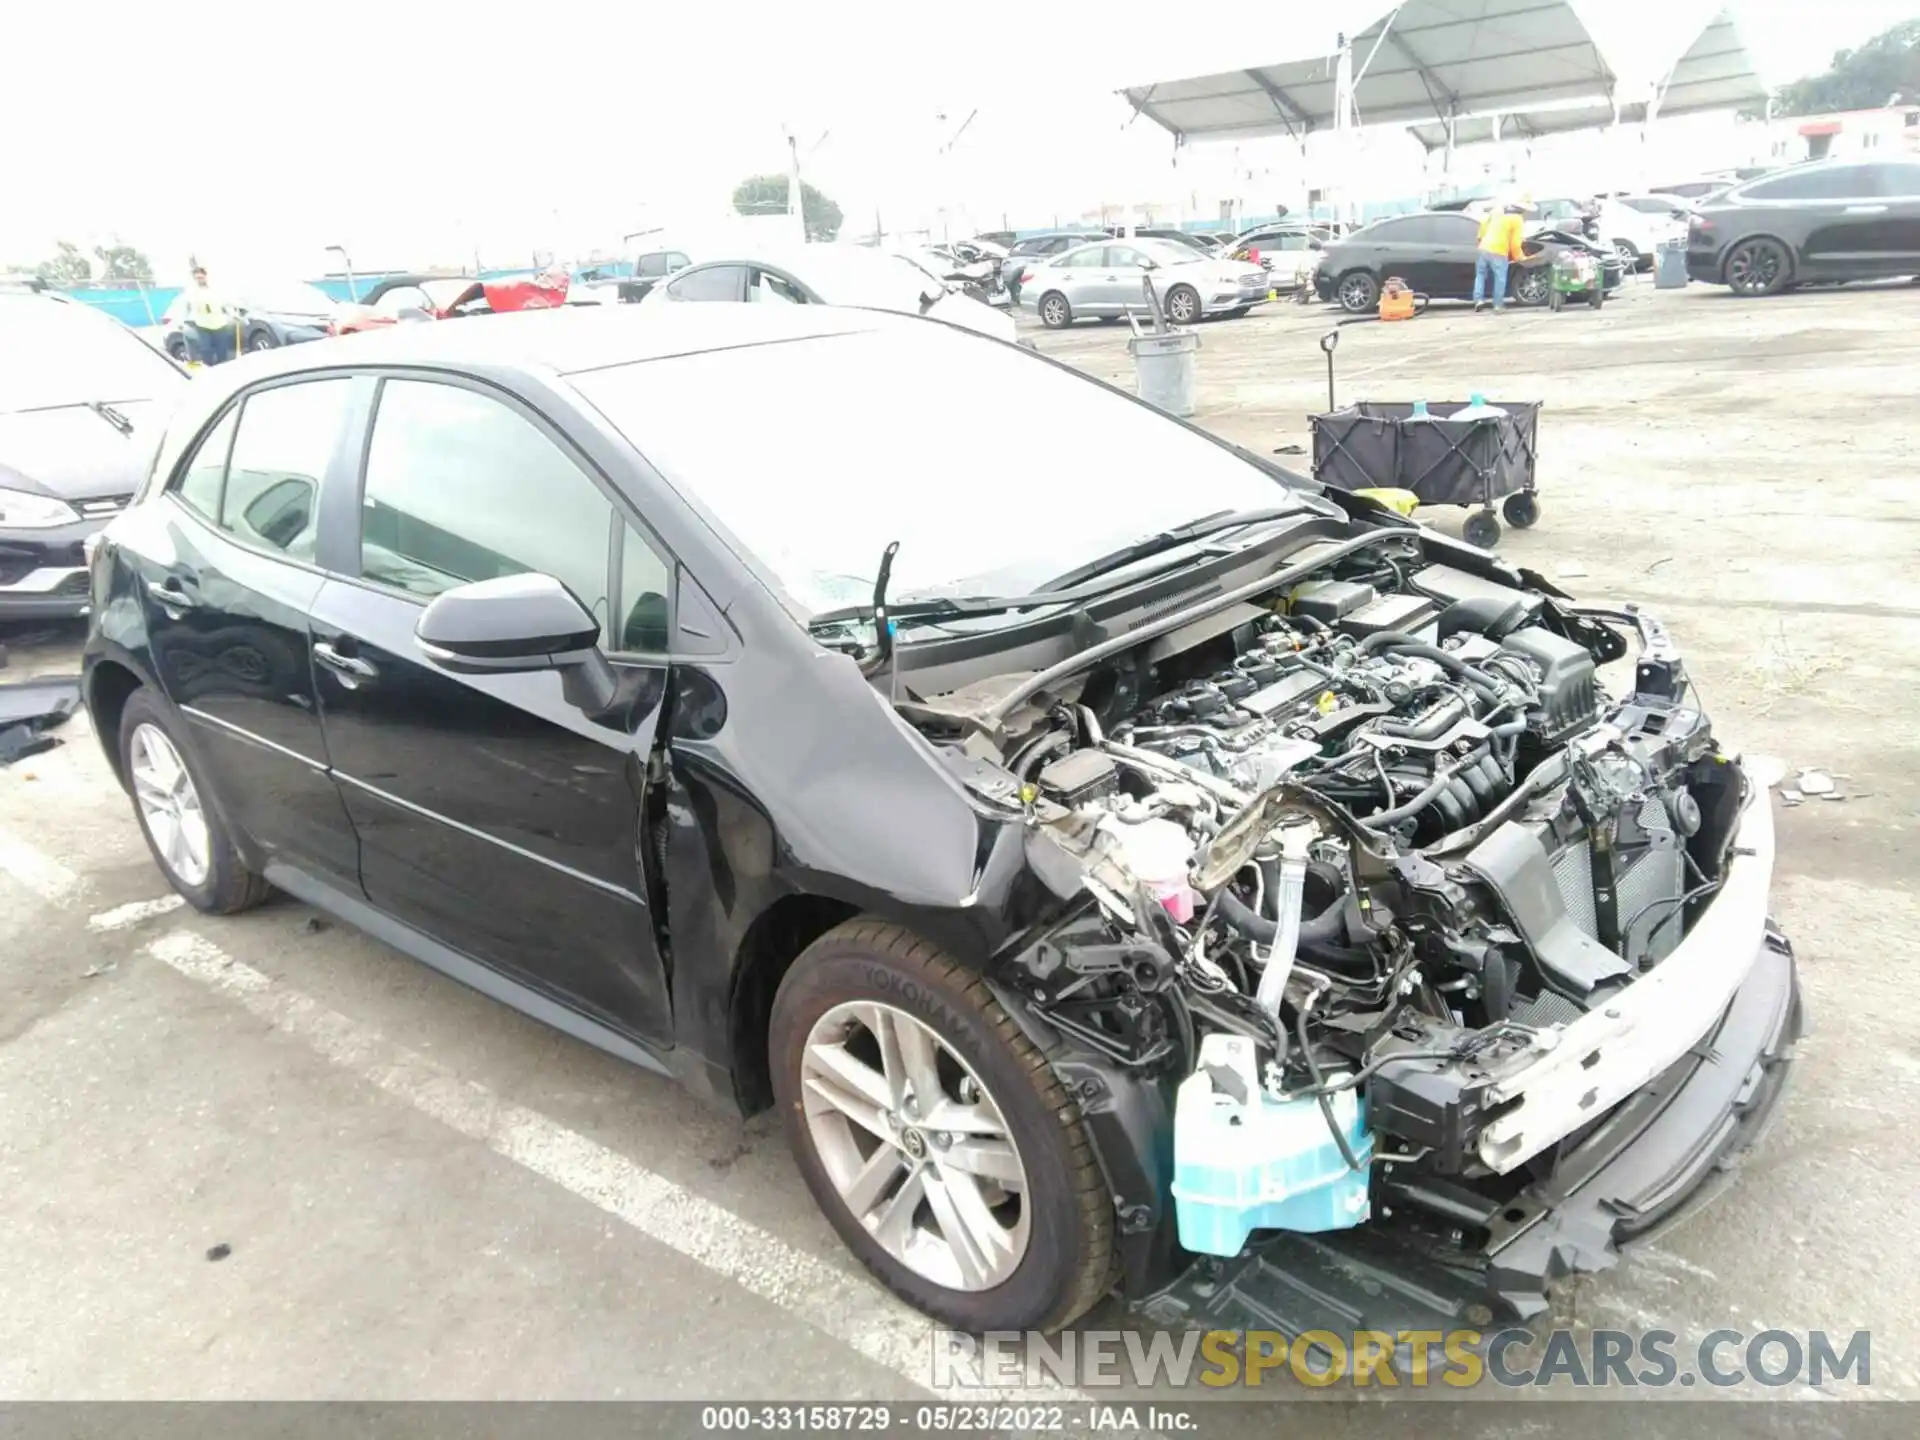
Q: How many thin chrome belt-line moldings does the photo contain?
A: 2